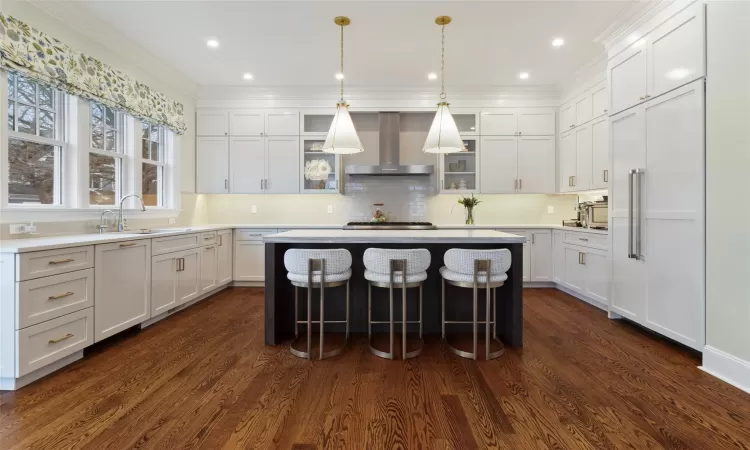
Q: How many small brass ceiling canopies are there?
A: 2